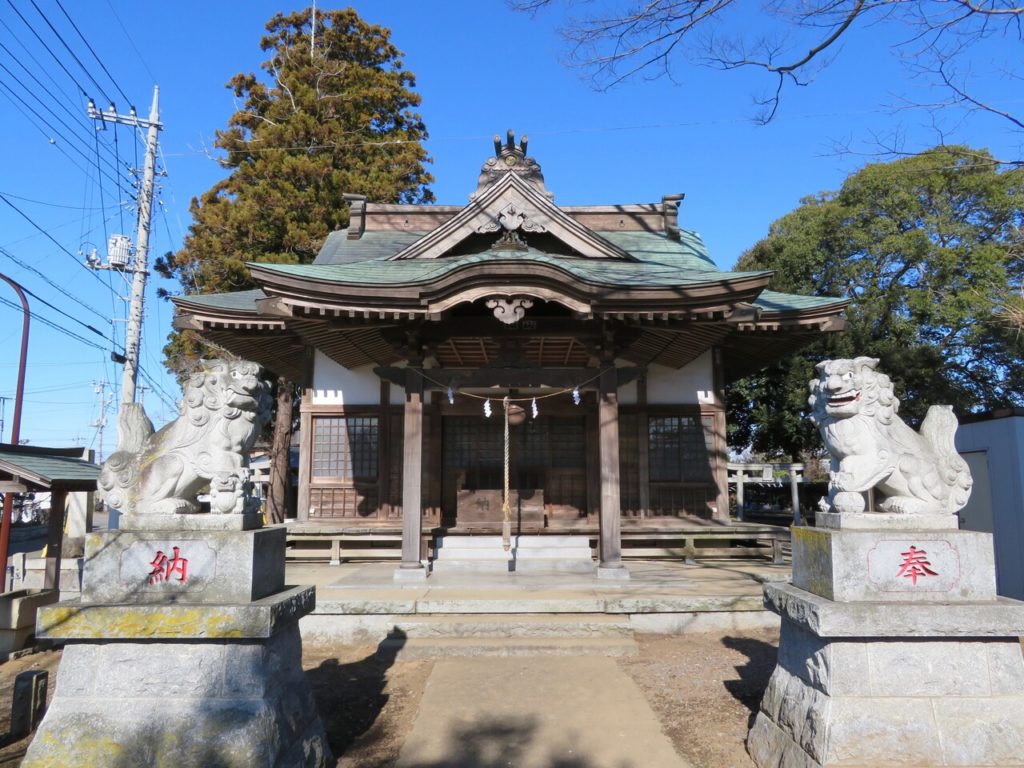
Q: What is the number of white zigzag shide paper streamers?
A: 4